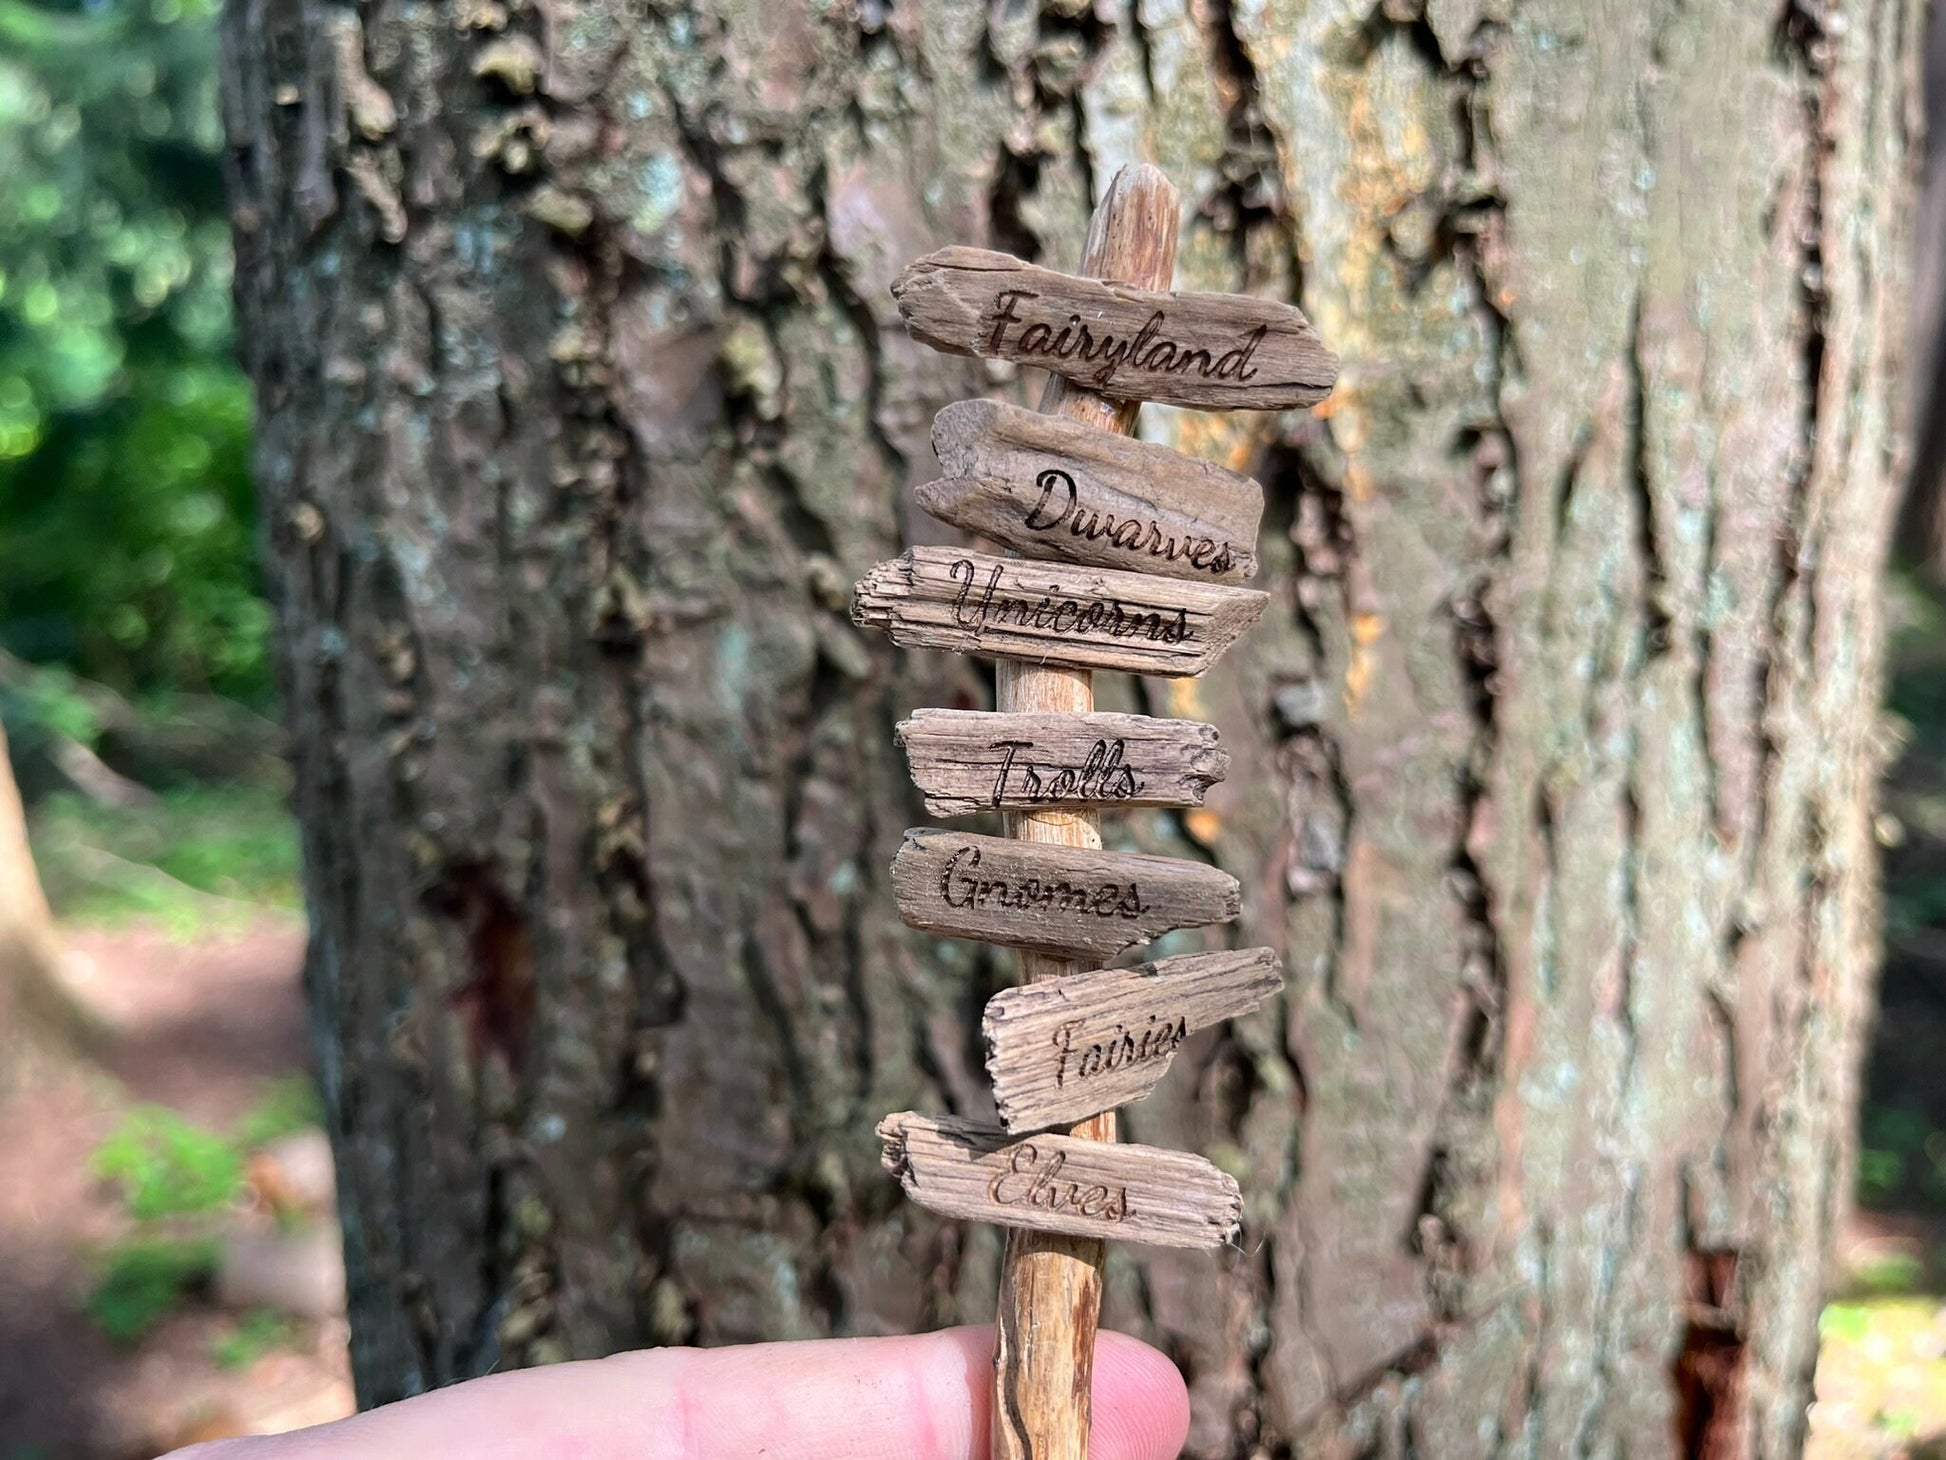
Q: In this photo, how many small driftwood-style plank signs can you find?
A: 7